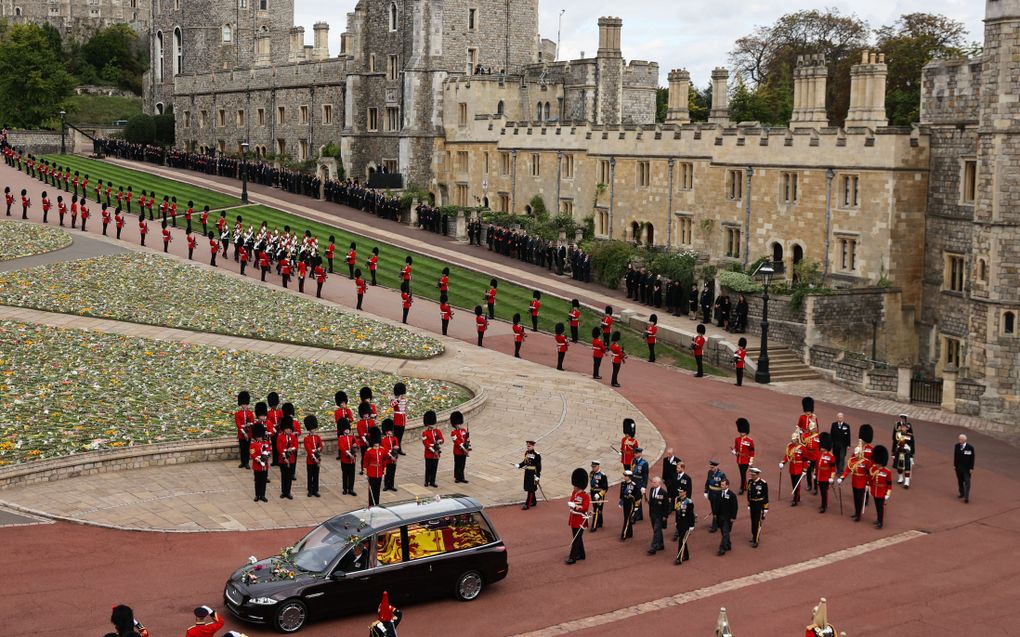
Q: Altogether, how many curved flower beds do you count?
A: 3